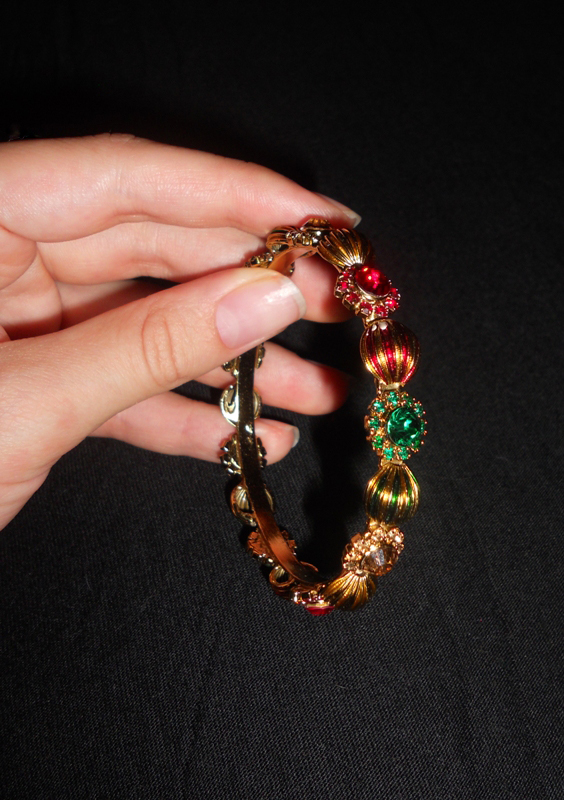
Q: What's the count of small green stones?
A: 10